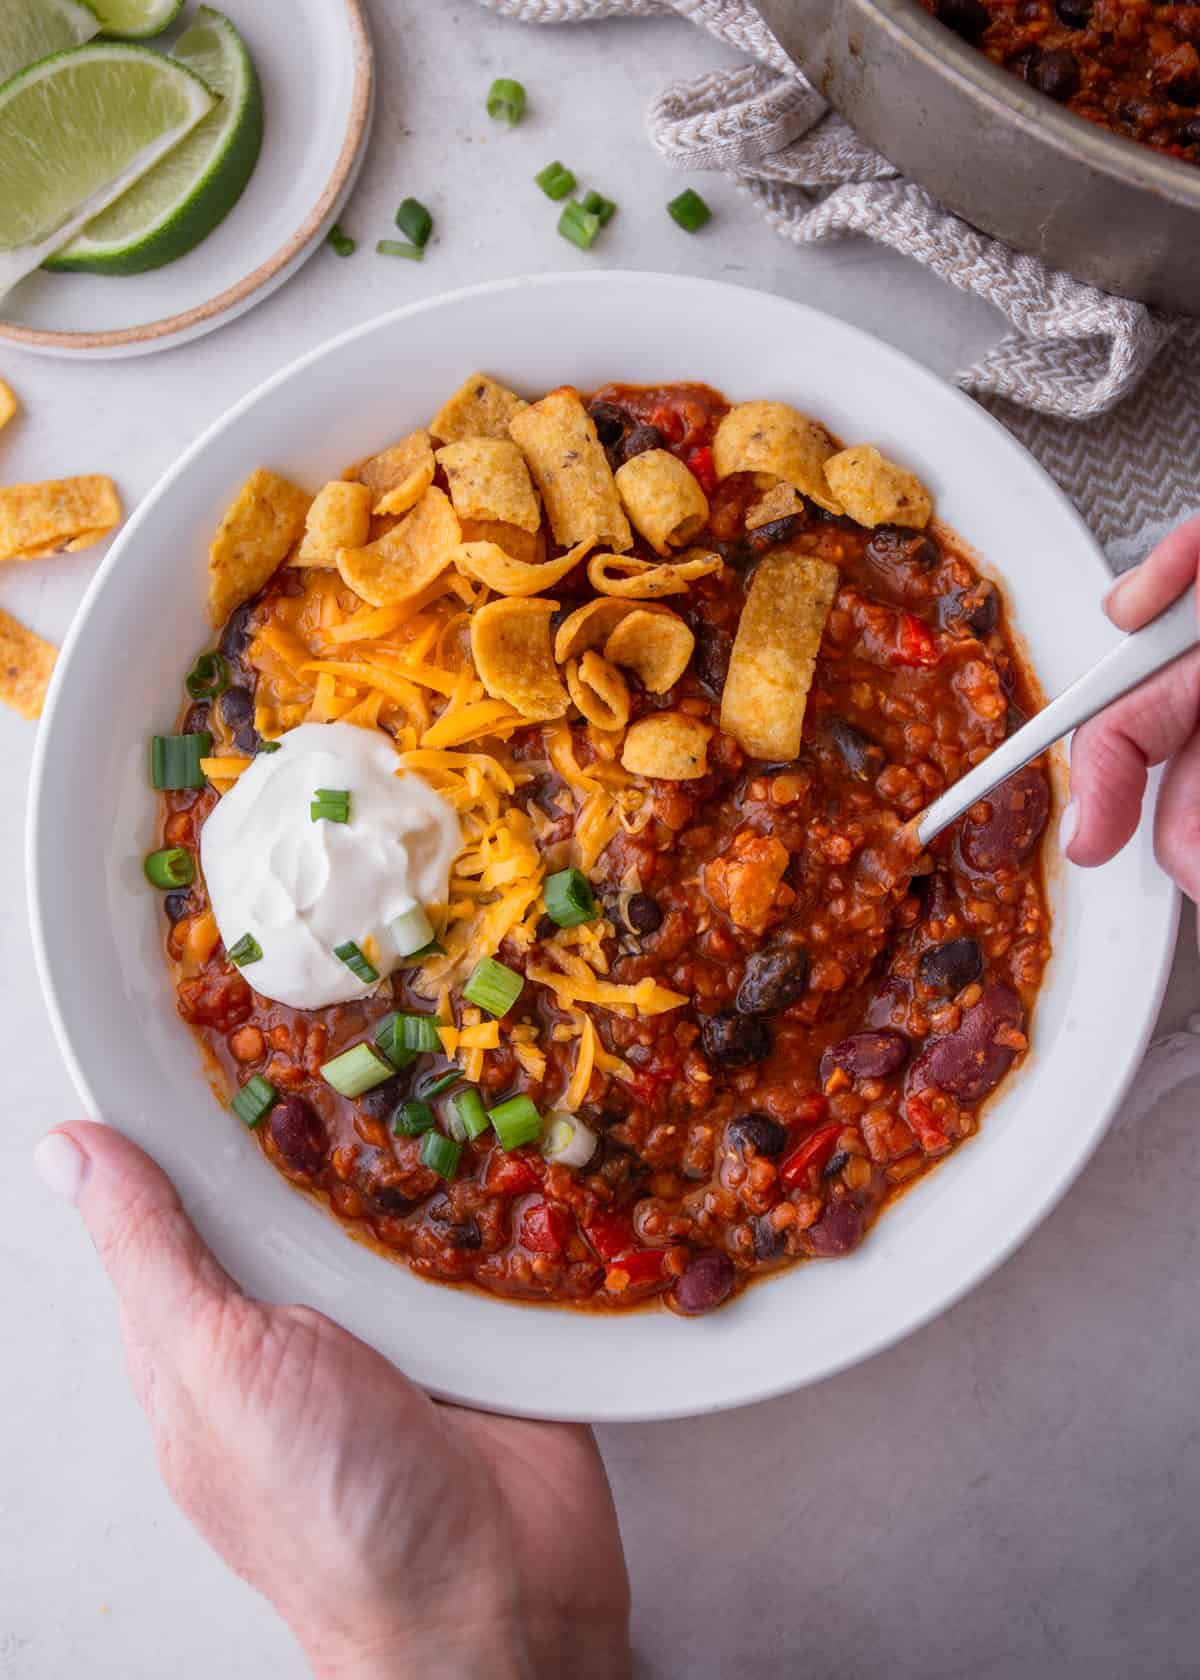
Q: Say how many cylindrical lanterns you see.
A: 0